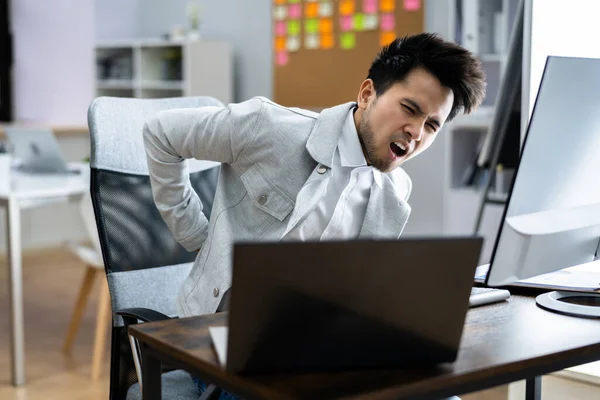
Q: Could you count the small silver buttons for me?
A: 3